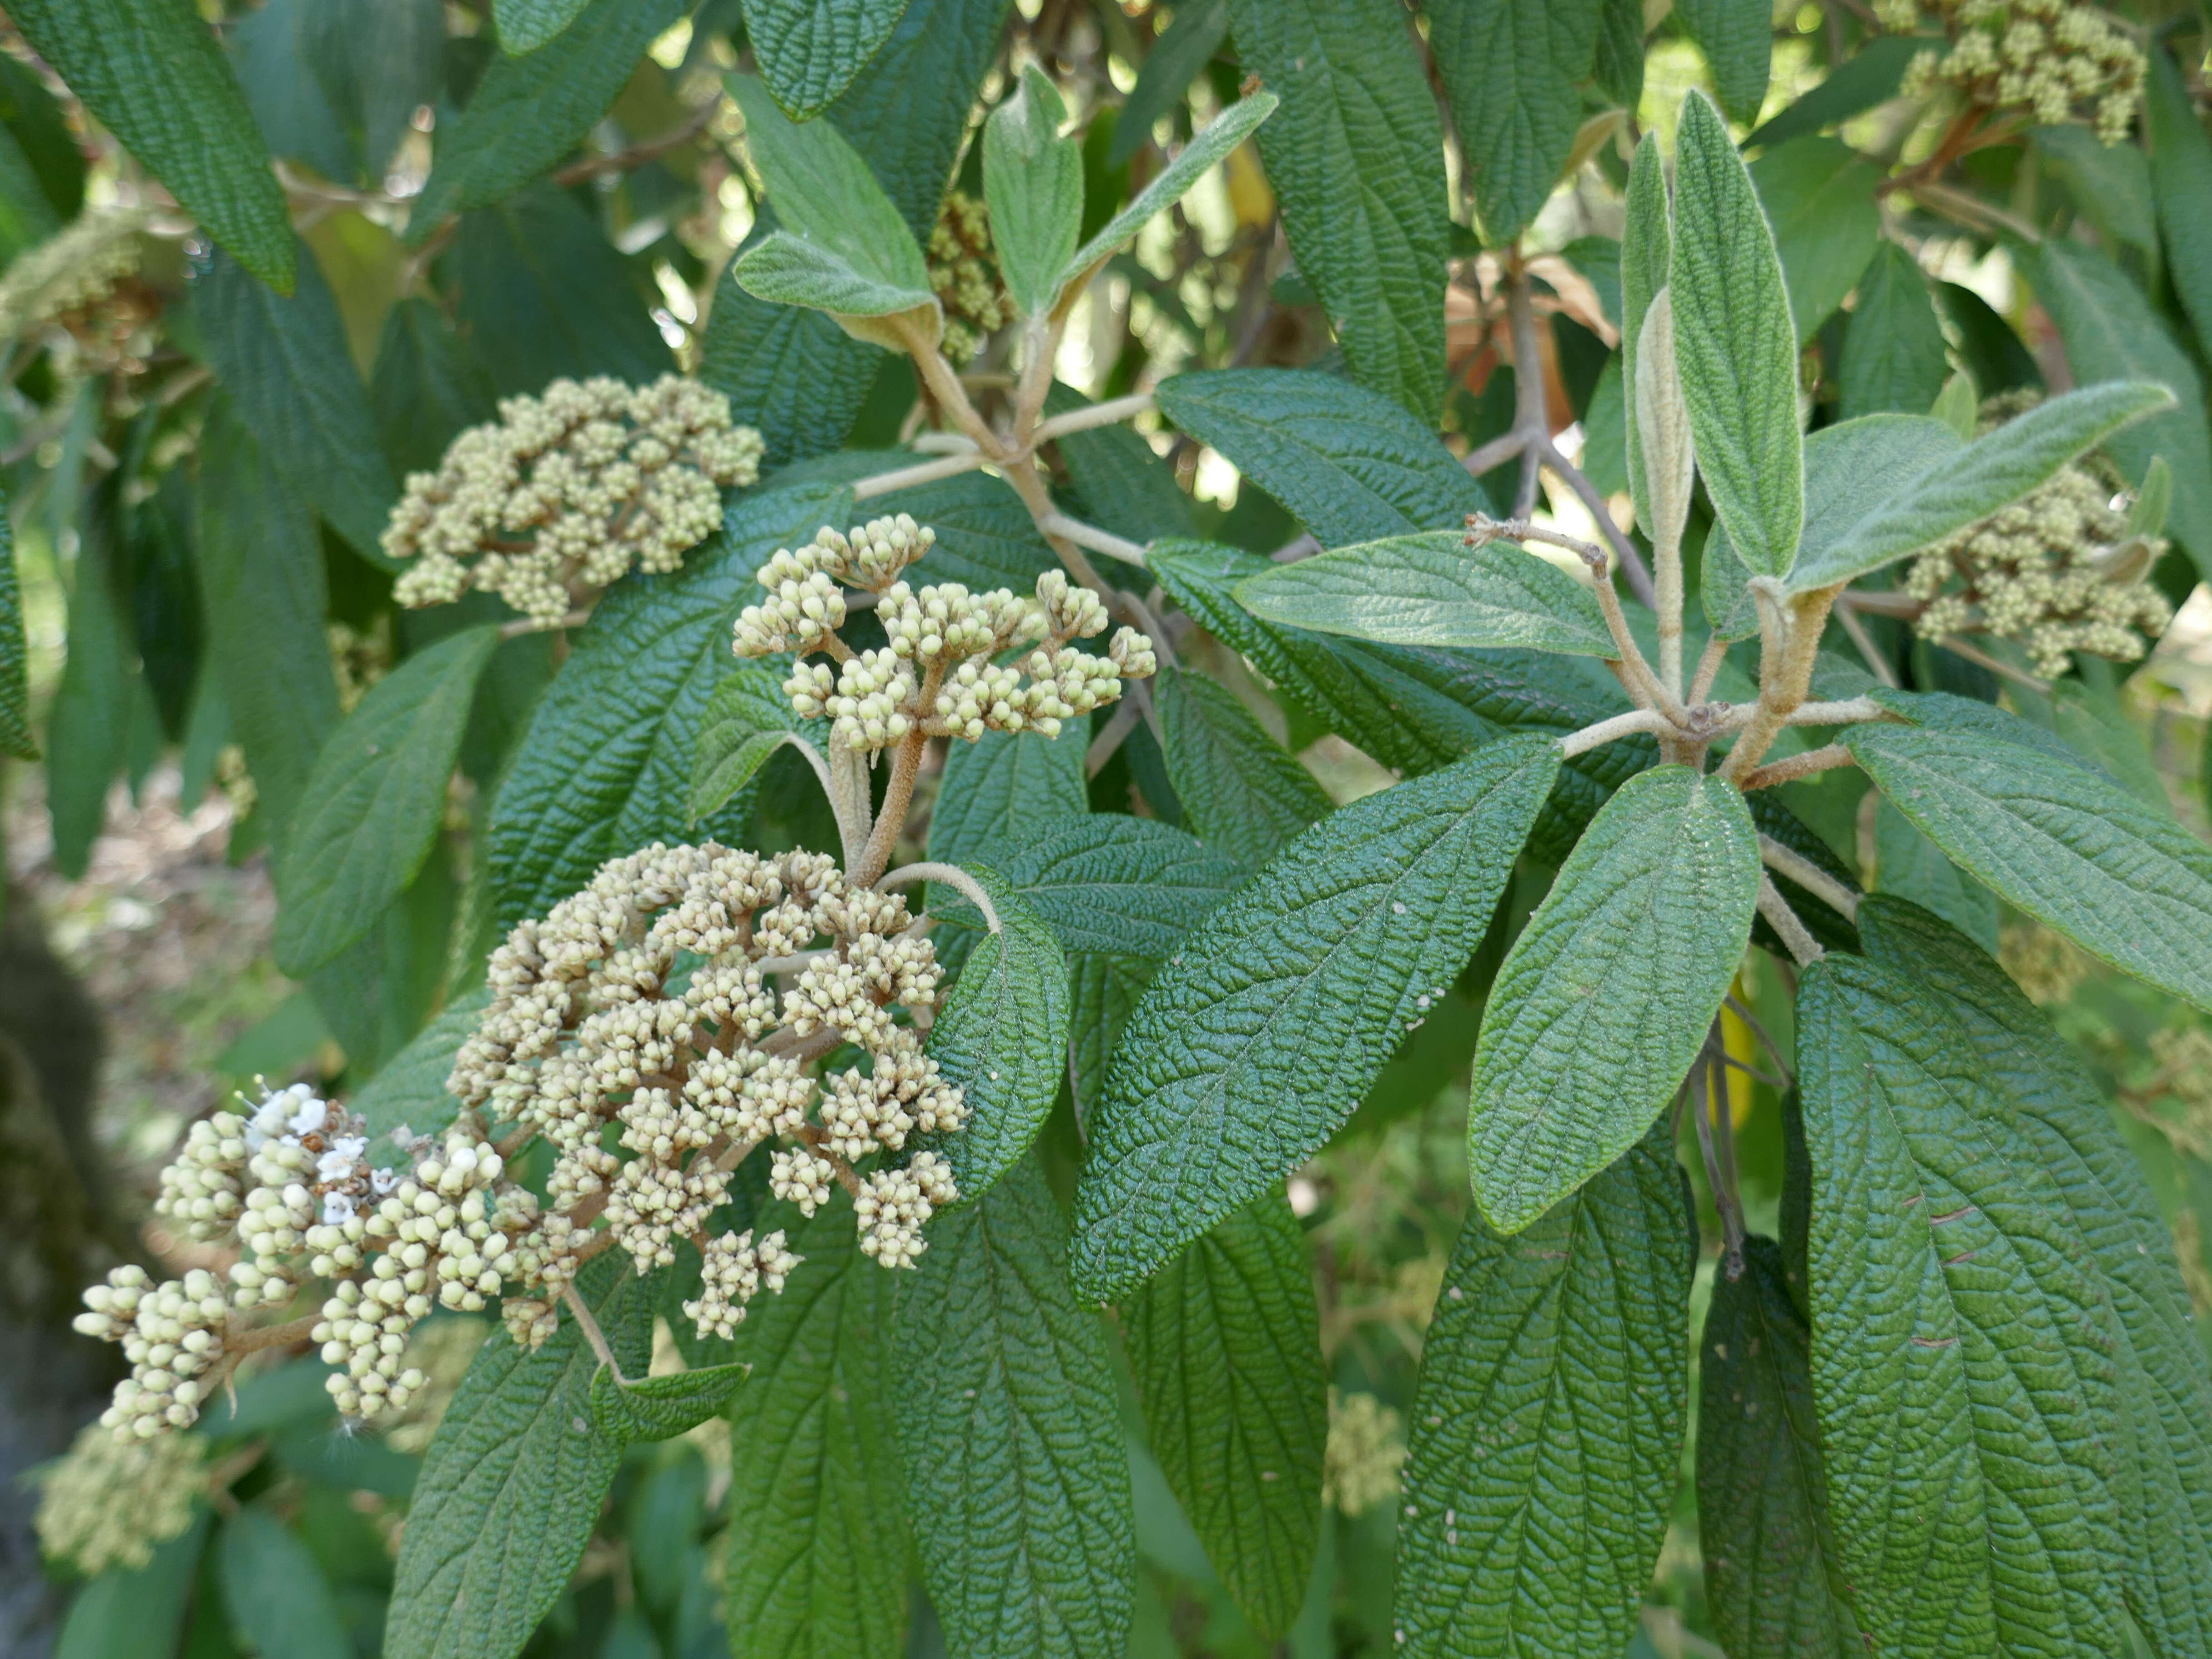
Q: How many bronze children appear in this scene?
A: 0